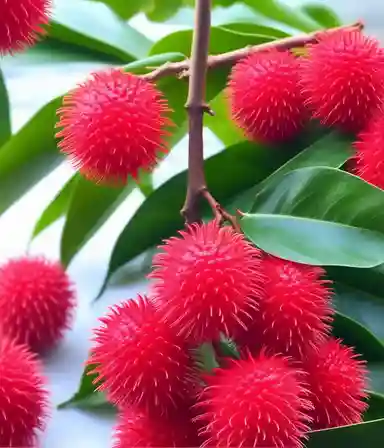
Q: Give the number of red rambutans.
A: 13